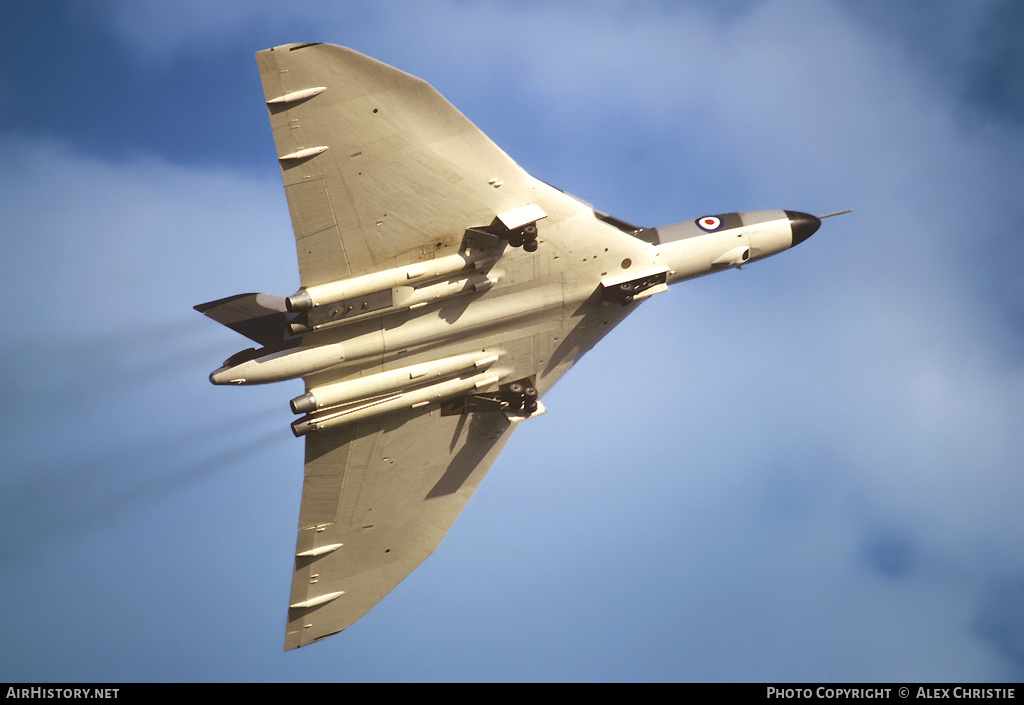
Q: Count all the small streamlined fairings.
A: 4